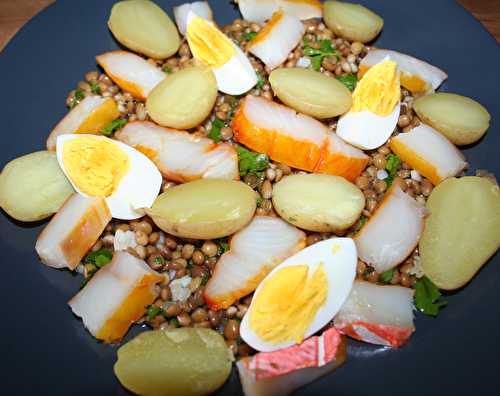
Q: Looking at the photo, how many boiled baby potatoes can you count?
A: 10